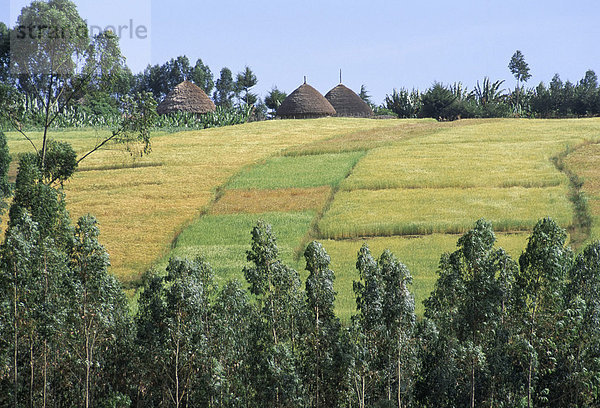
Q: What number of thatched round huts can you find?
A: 3